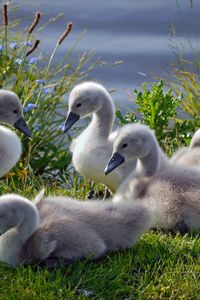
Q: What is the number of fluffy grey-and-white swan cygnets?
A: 5